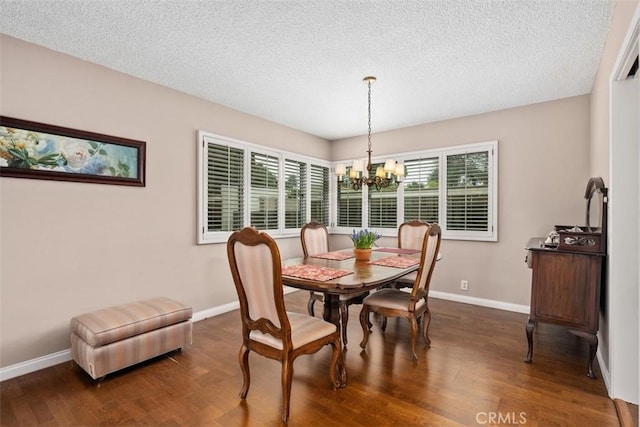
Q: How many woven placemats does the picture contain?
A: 4